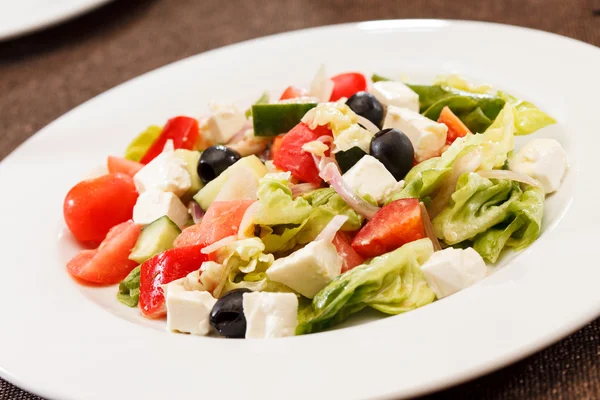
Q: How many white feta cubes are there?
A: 11